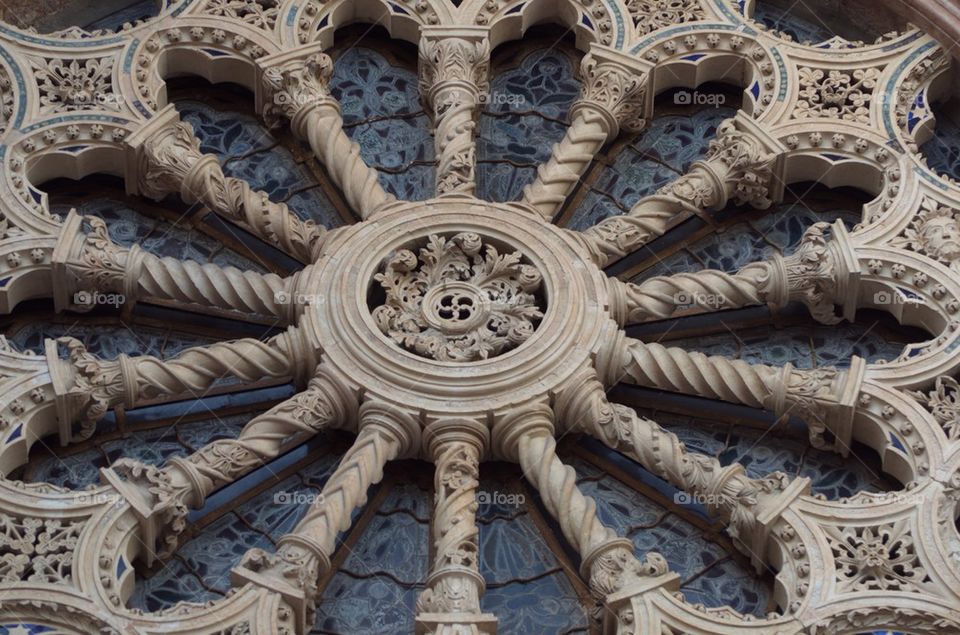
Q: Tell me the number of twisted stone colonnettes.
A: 14